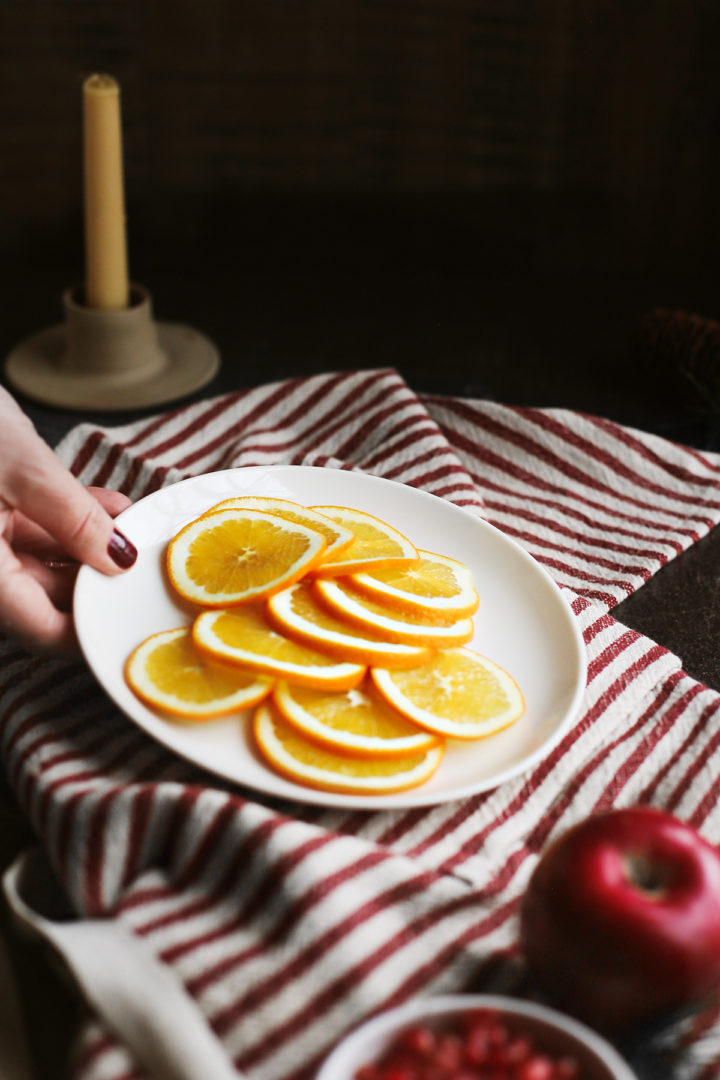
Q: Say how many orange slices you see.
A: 11